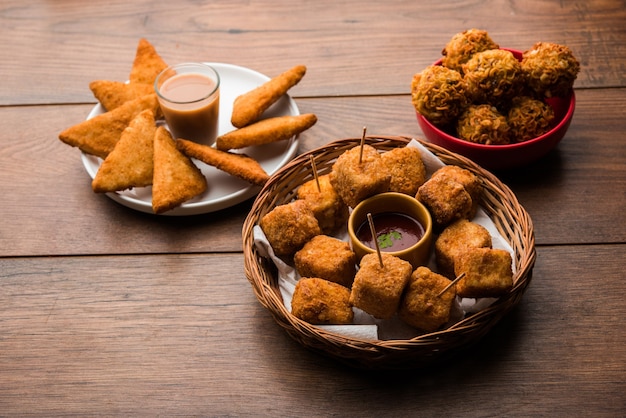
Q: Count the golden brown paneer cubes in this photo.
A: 12